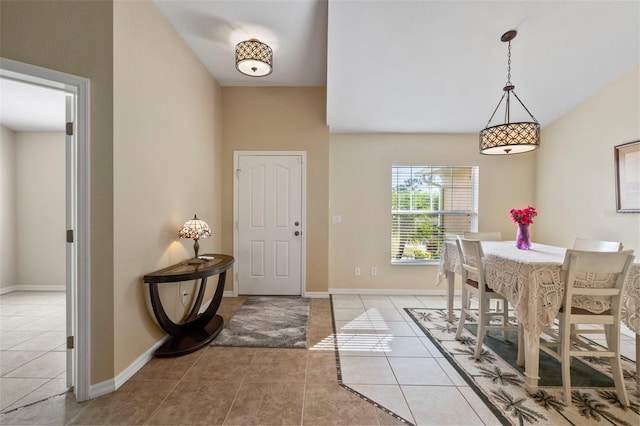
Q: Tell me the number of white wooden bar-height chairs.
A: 4